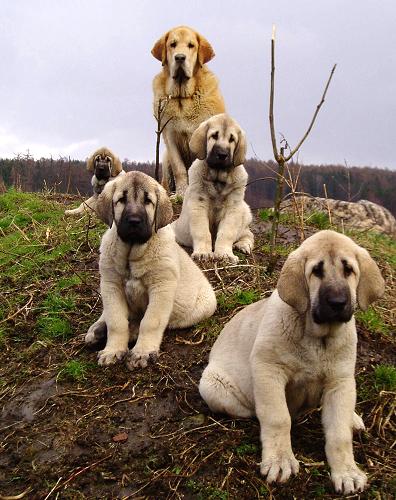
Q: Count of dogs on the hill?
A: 5